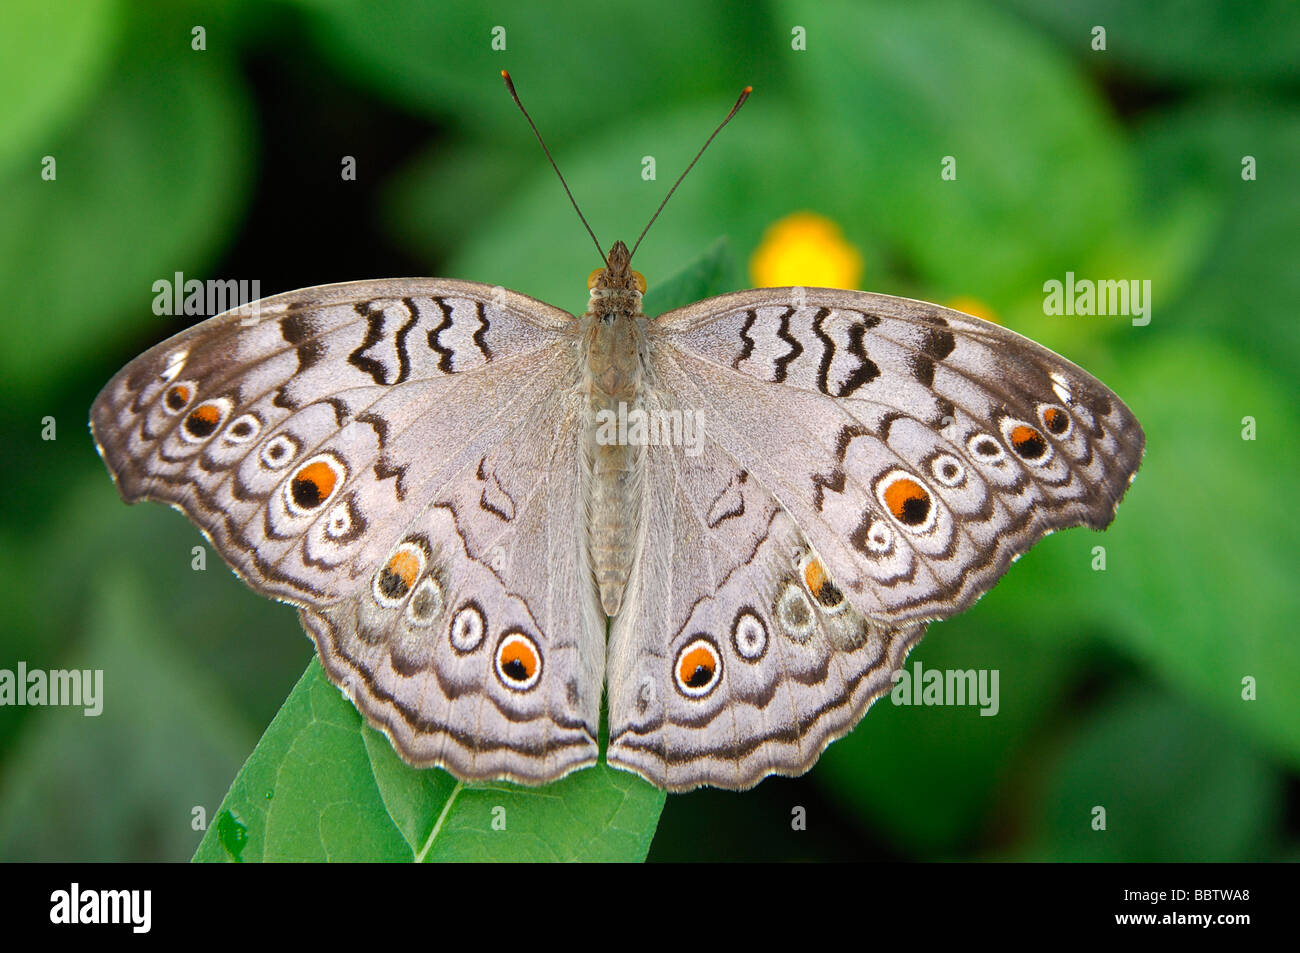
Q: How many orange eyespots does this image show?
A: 10